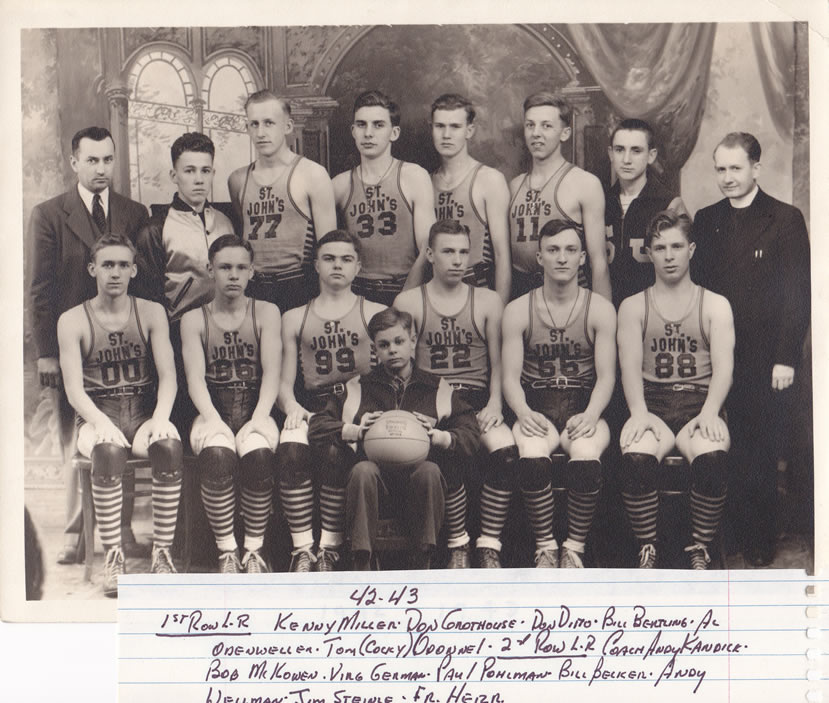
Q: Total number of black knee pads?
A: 12